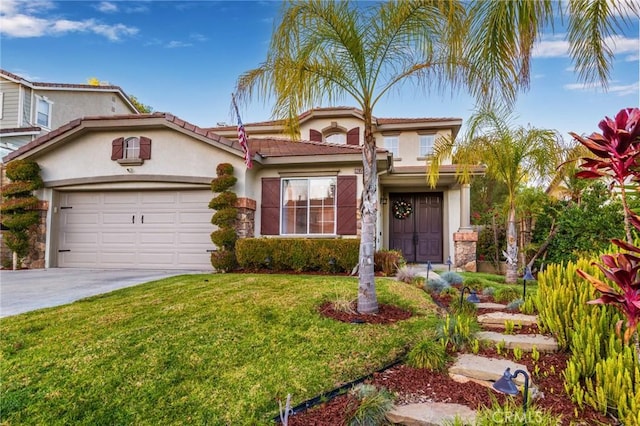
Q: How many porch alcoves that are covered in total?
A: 1